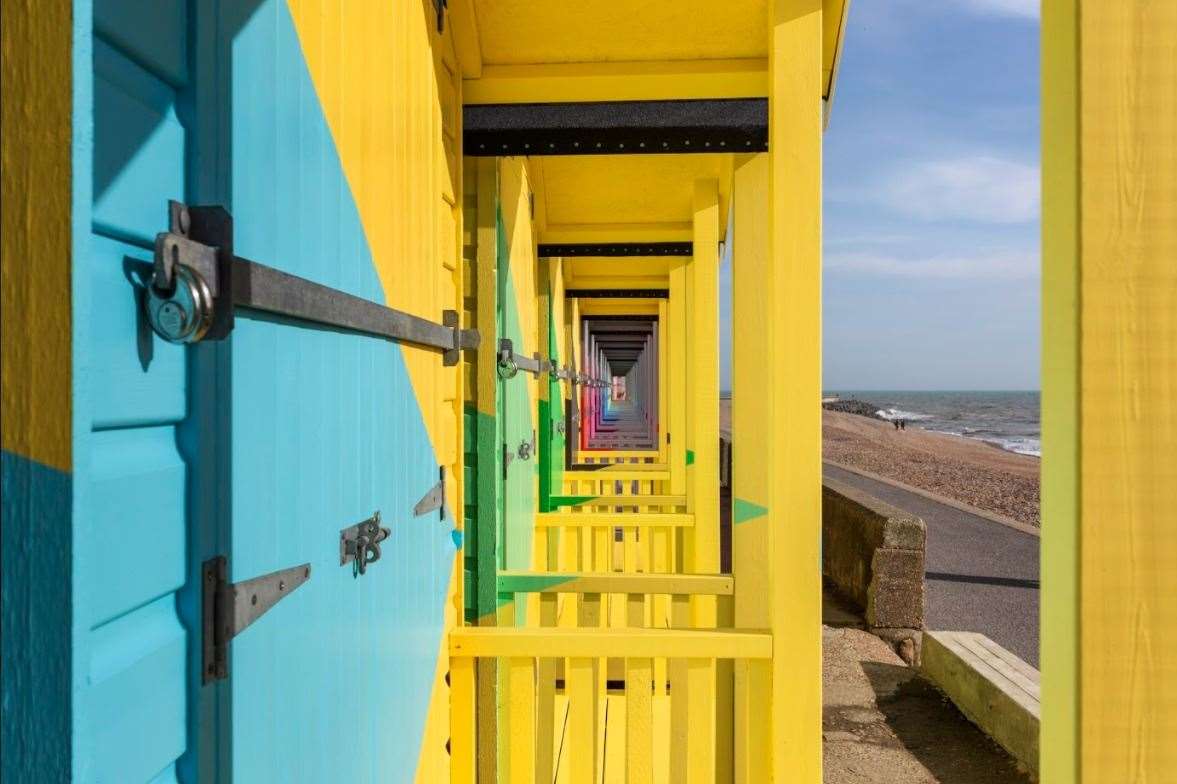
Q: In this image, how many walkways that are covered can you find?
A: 1